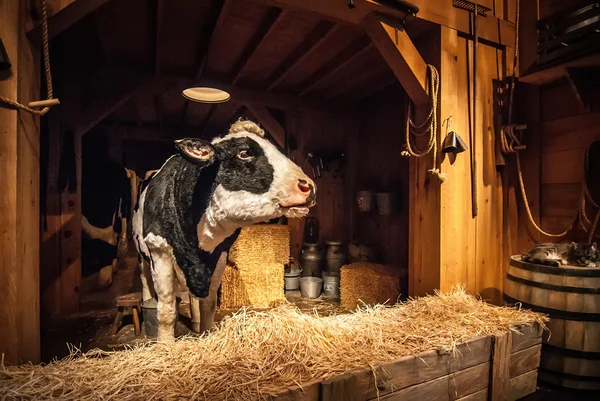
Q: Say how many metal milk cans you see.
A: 2